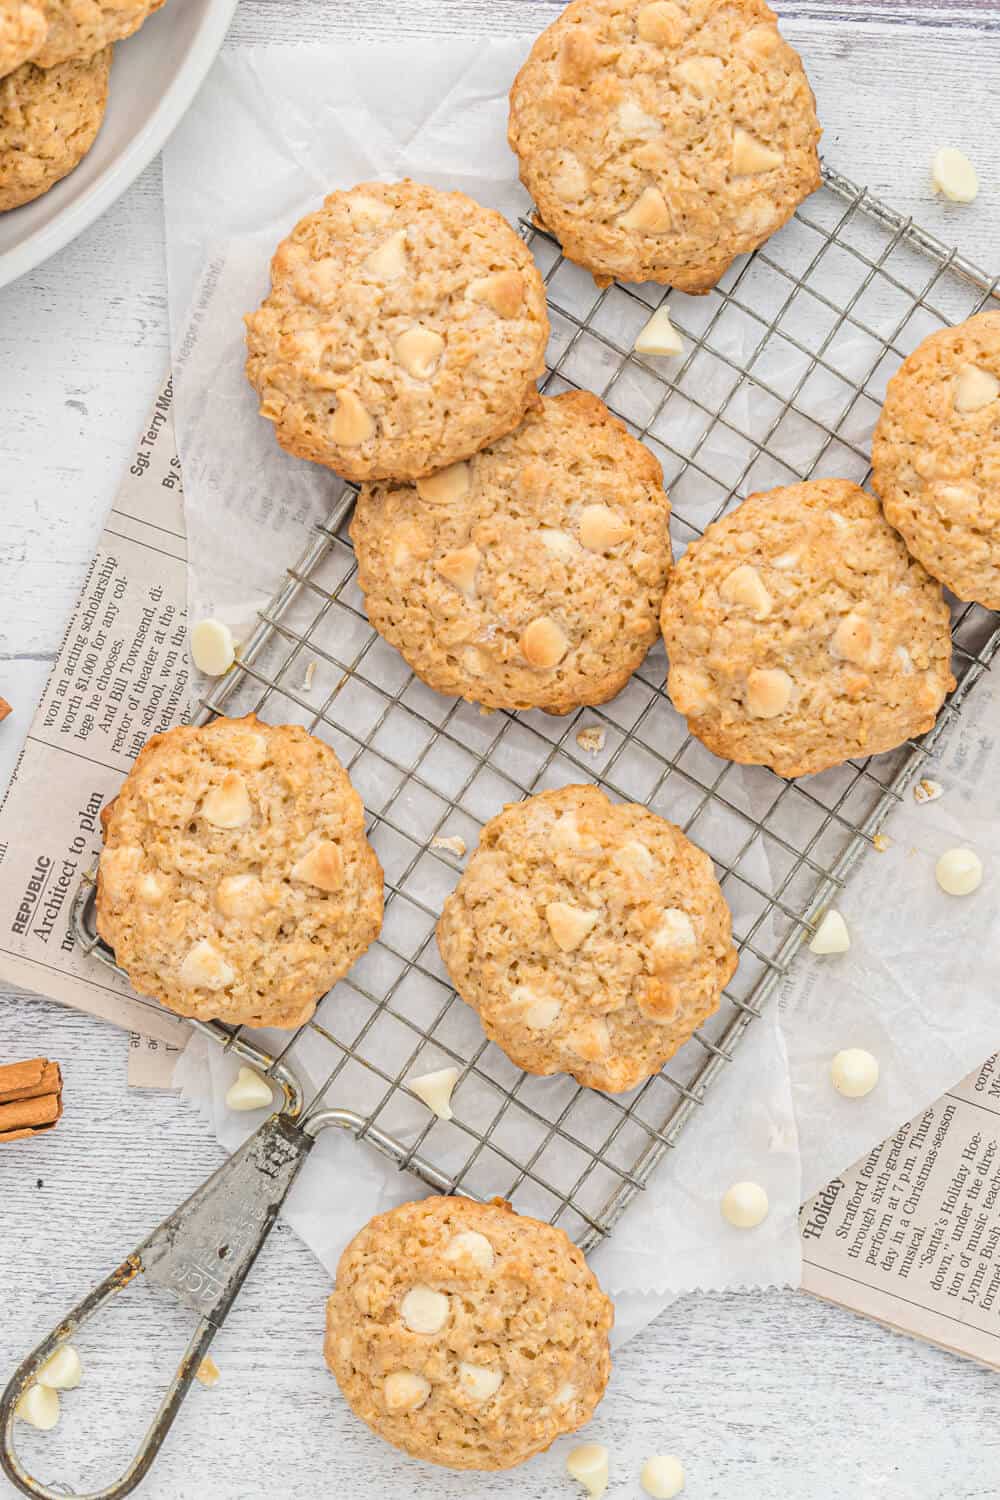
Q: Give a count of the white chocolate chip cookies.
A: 11